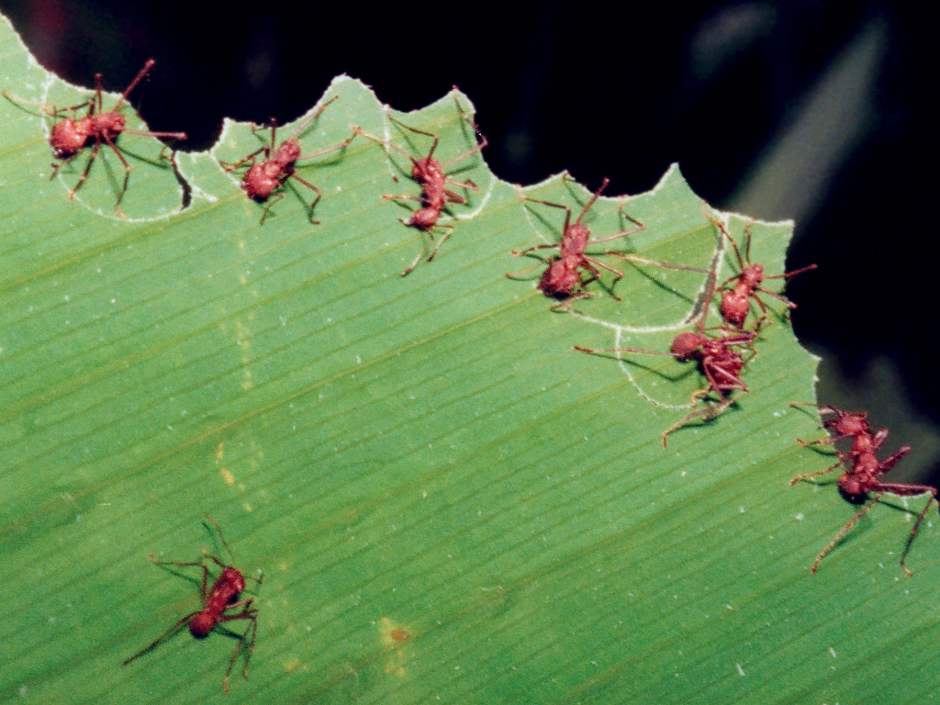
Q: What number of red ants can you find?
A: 8